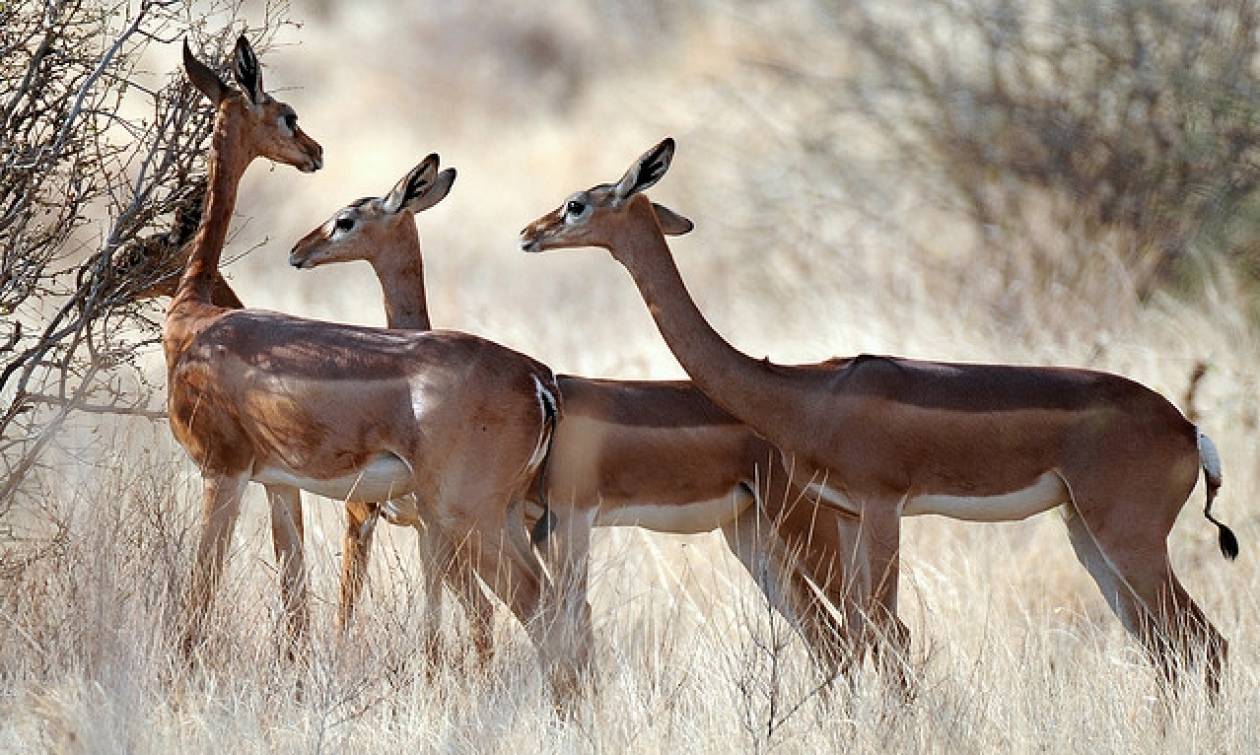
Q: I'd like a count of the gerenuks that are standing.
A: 3